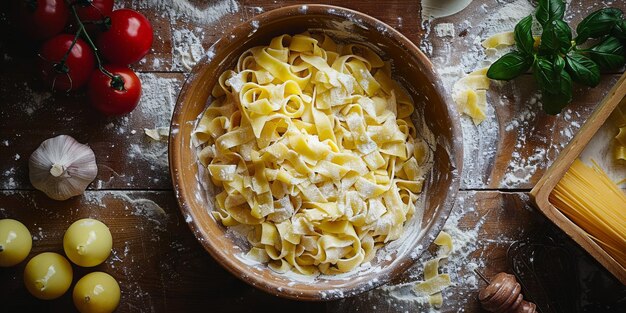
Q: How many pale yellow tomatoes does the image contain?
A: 4